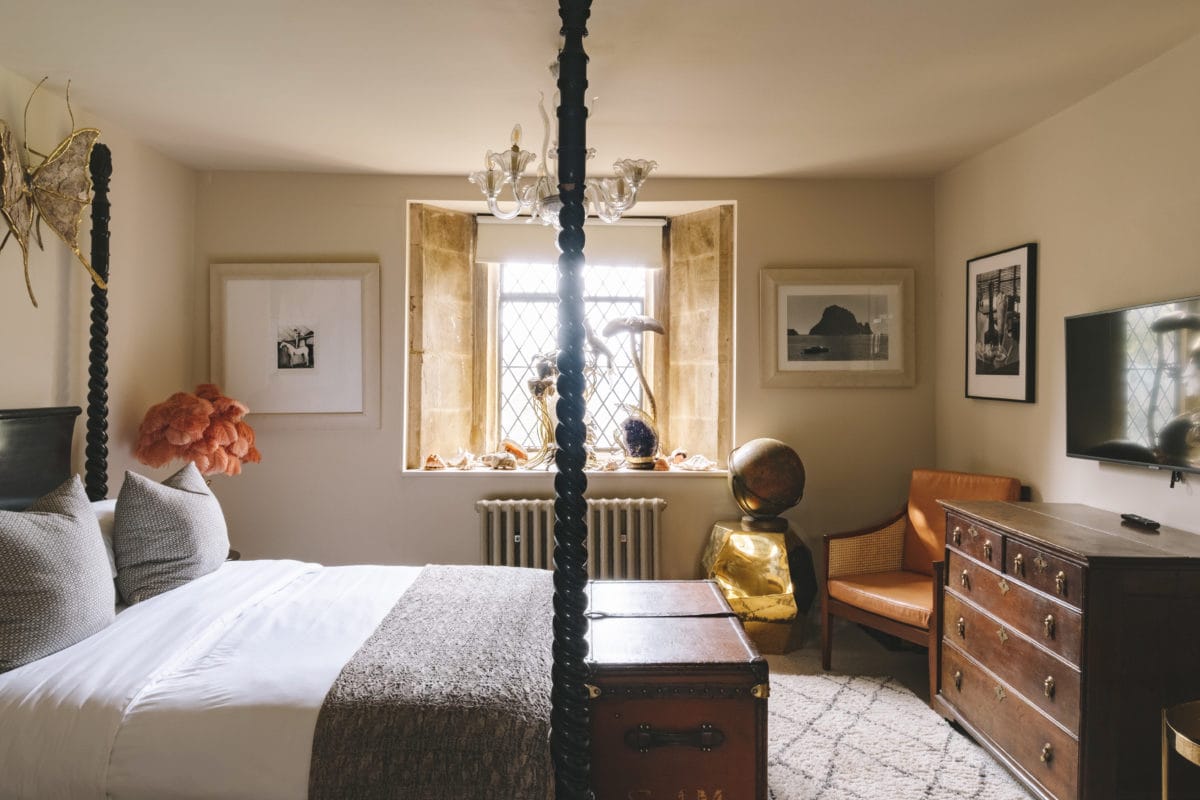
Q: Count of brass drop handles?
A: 10